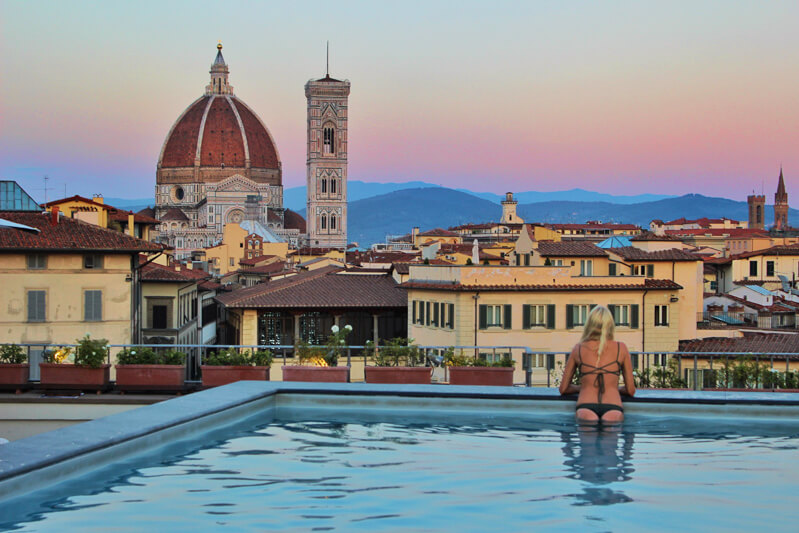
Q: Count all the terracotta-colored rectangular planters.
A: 7